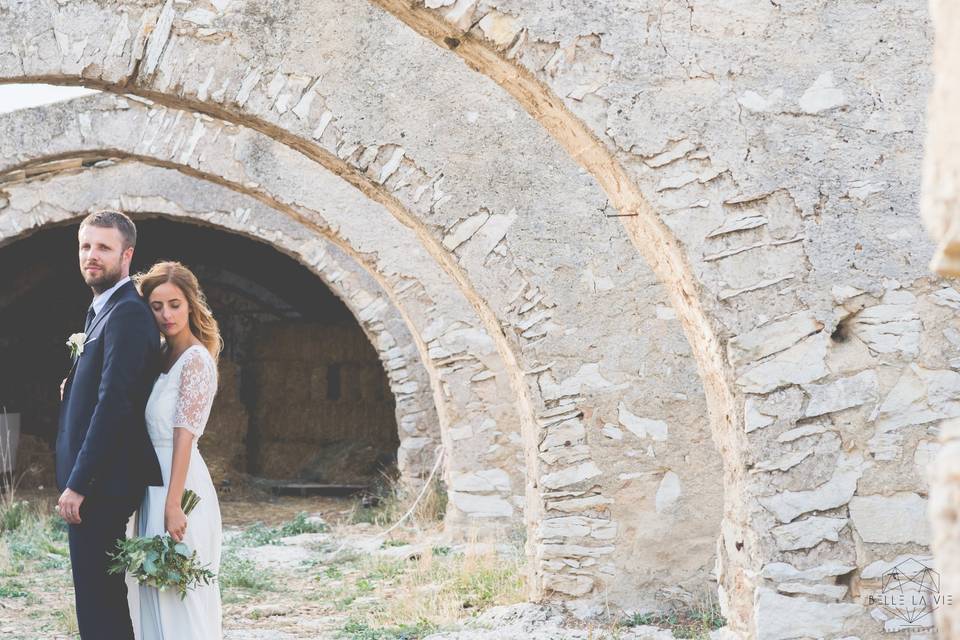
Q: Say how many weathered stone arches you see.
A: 4